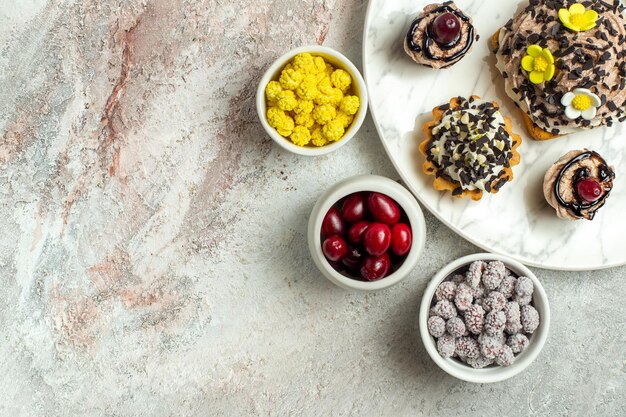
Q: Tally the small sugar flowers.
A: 3